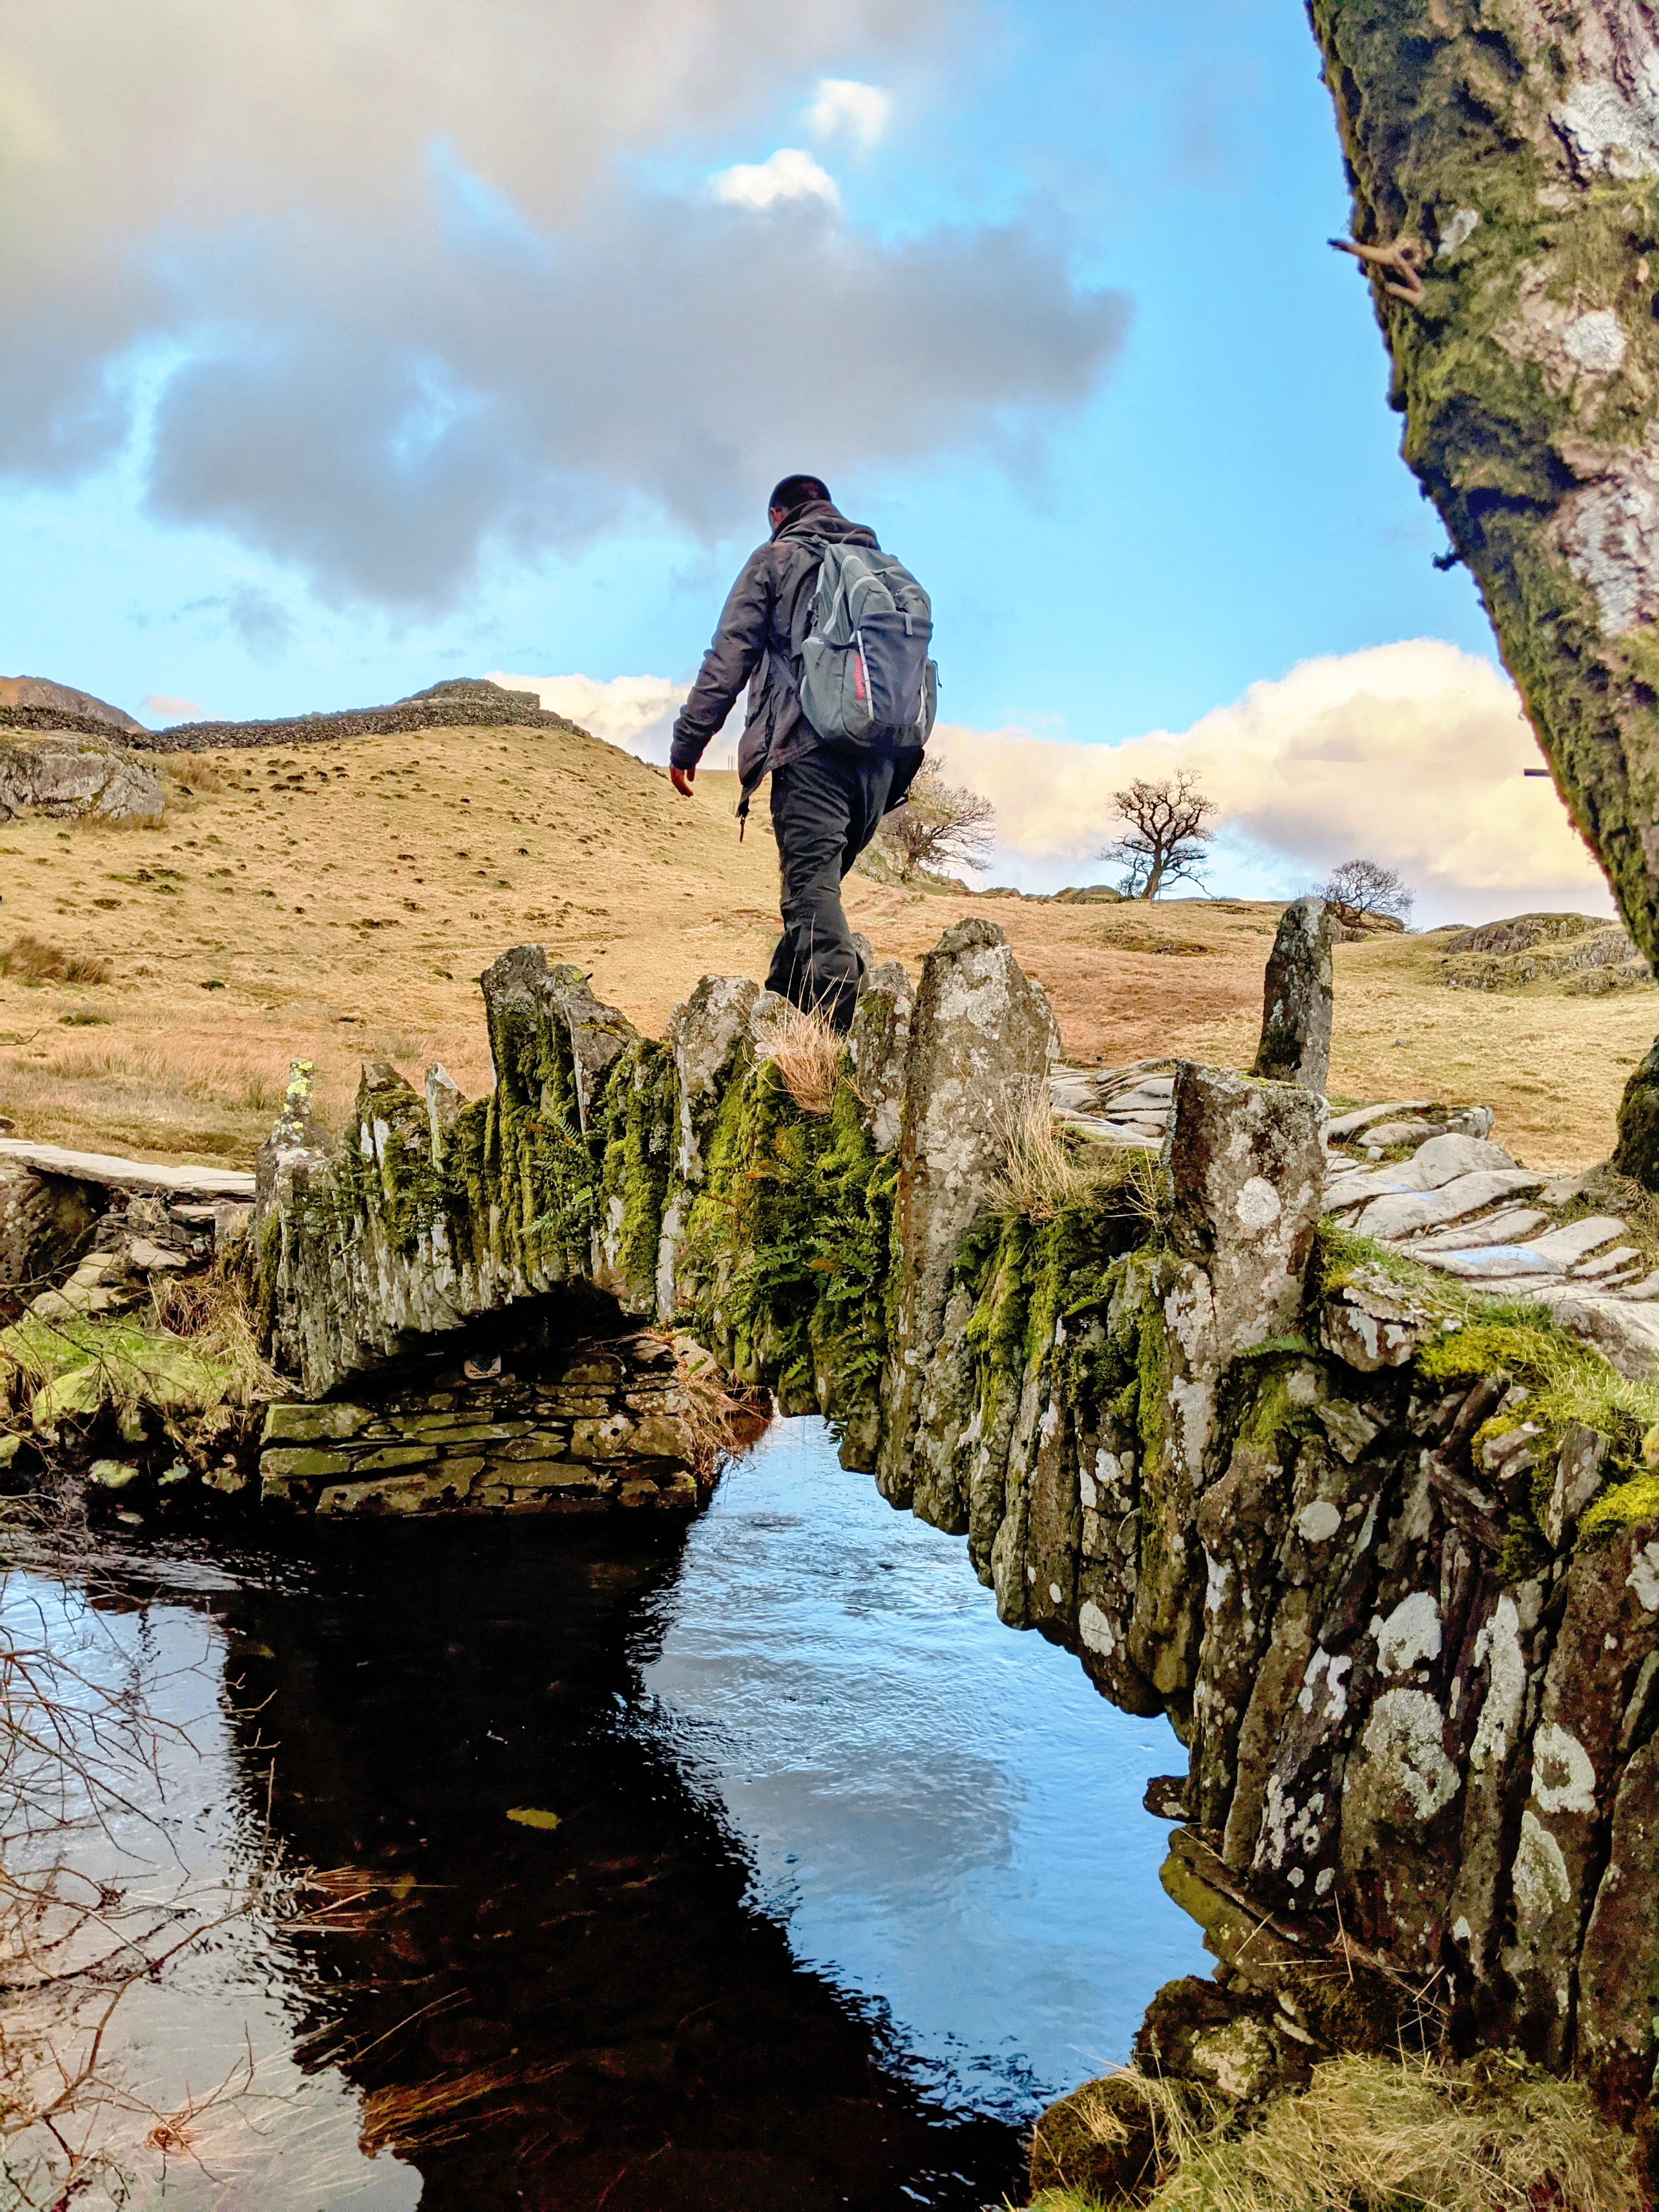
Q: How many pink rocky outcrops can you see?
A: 0